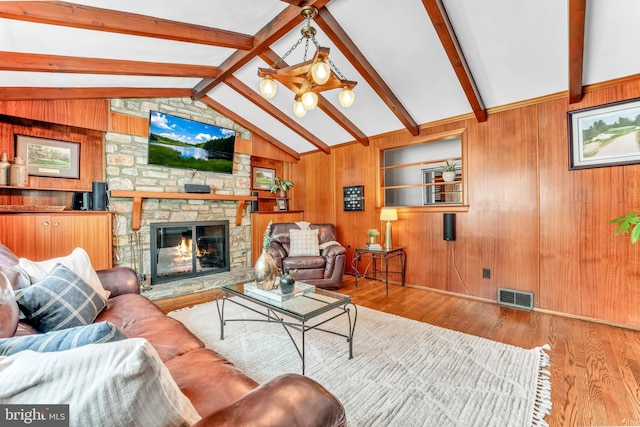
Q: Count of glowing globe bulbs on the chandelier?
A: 5